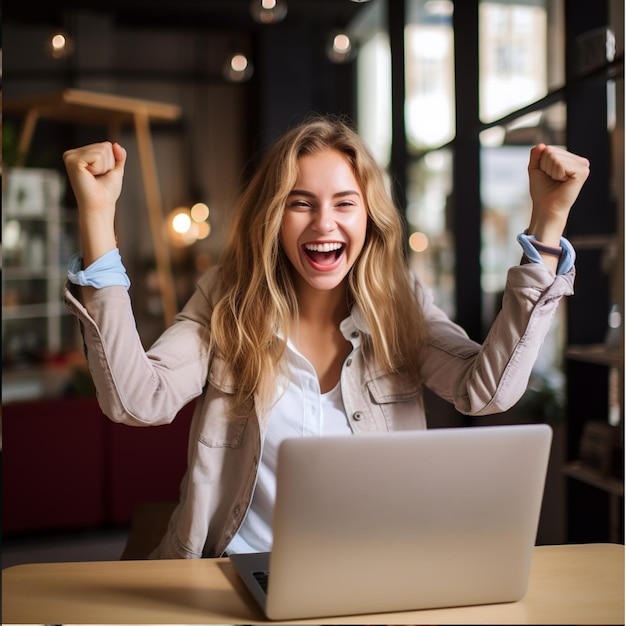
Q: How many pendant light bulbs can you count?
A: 4